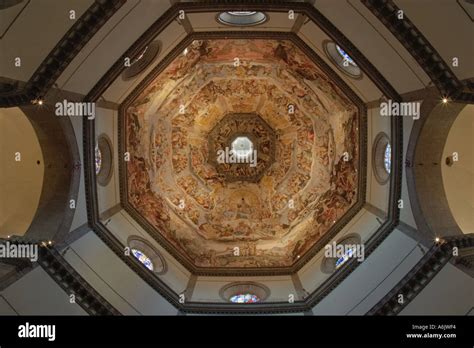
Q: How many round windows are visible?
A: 8